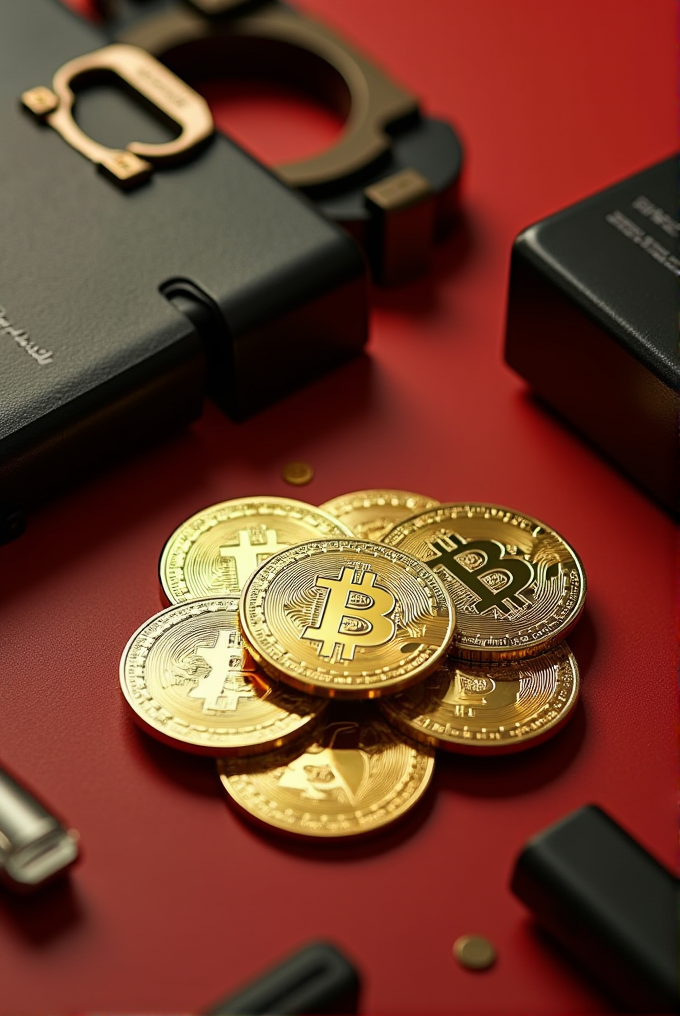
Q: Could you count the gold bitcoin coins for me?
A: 7